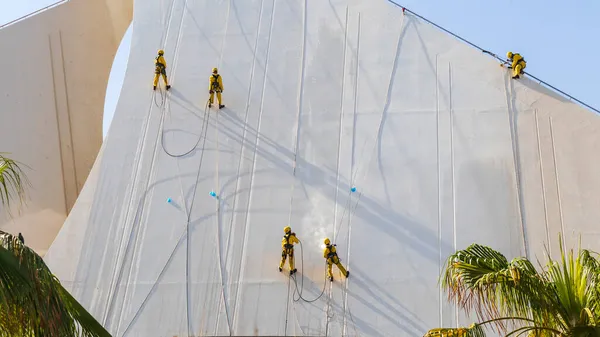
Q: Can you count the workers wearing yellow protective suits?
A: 5